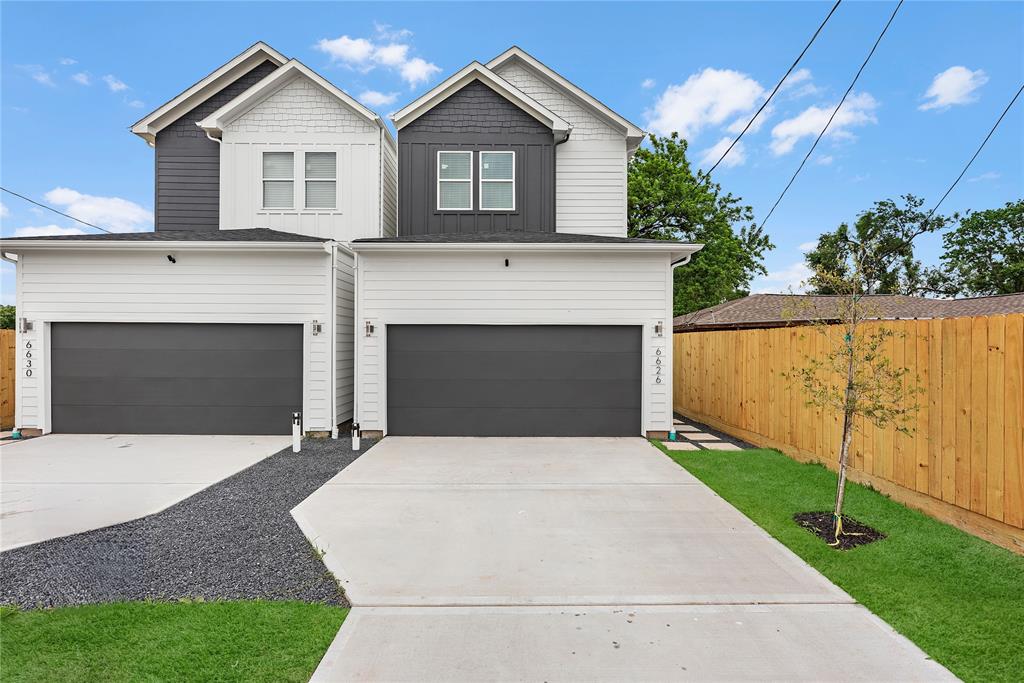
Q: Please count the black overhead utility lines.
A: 4